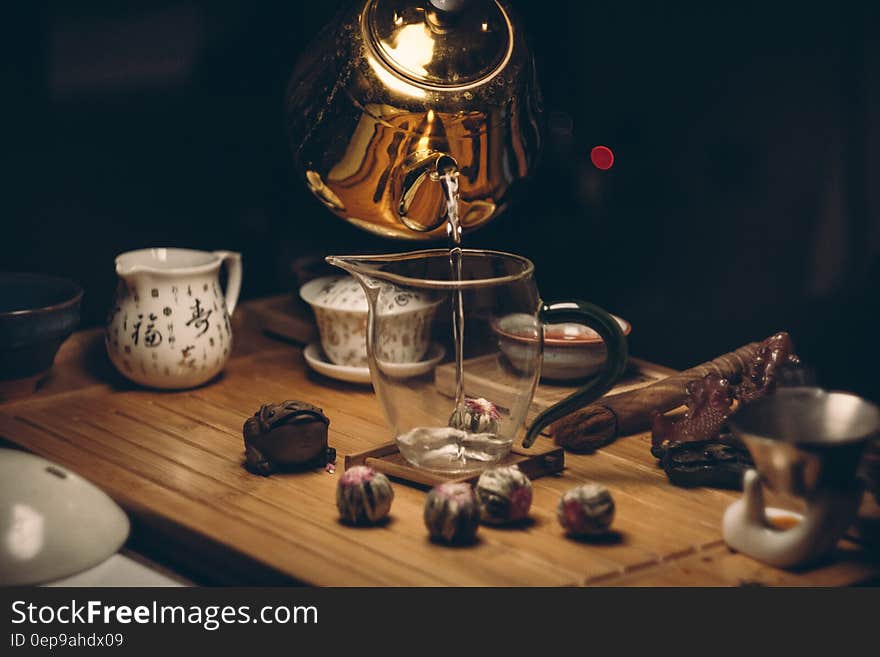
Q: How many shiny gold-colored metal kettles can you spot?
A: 1